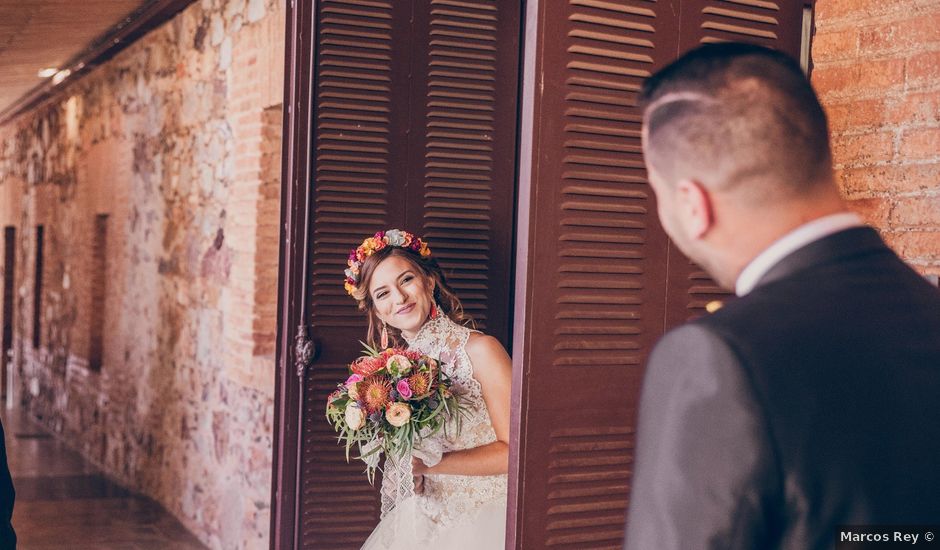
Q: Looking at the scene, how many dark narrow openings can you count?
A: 3